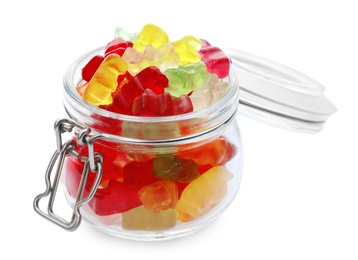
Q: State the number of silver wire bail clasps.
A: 1